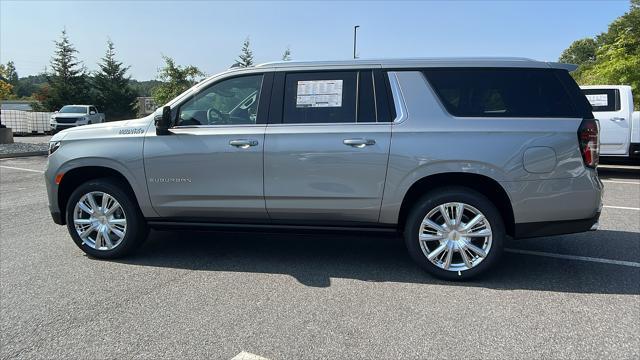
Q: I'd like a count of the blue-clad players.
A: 0